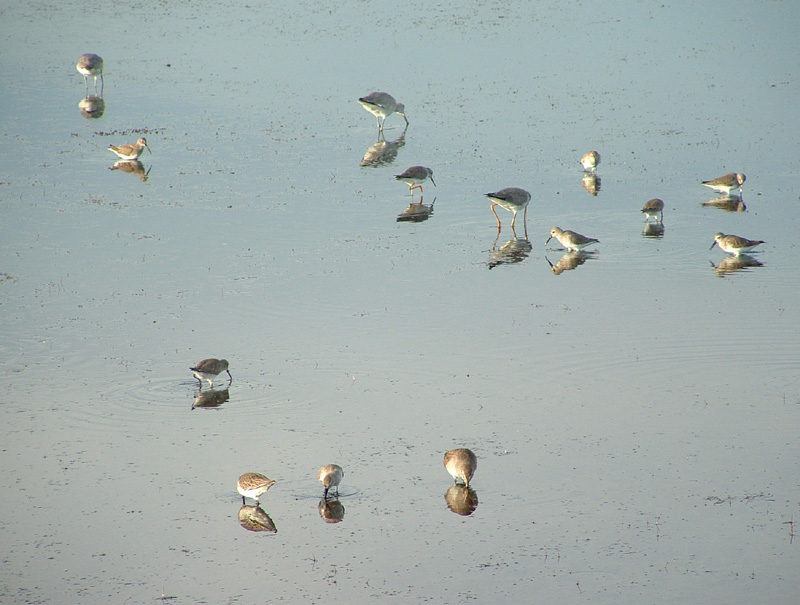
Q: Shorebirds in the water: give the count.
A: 14